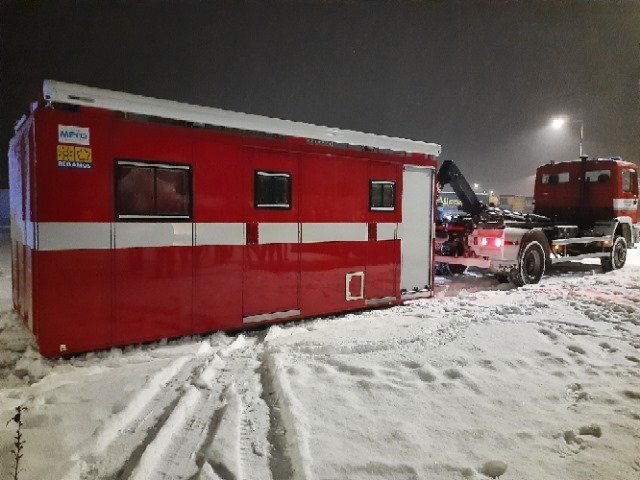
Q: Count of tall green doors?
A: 0